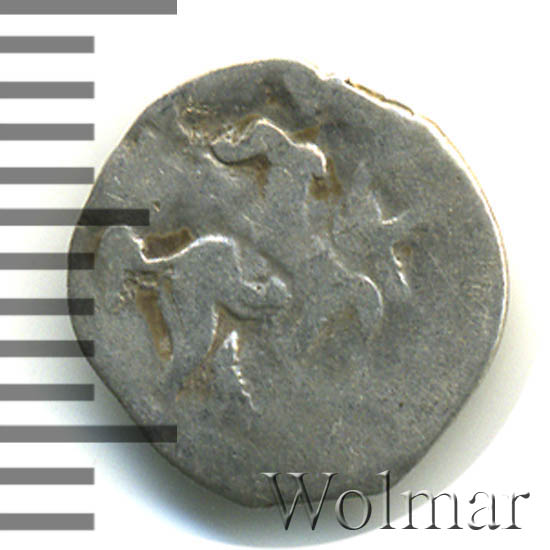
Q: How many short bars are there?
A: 10